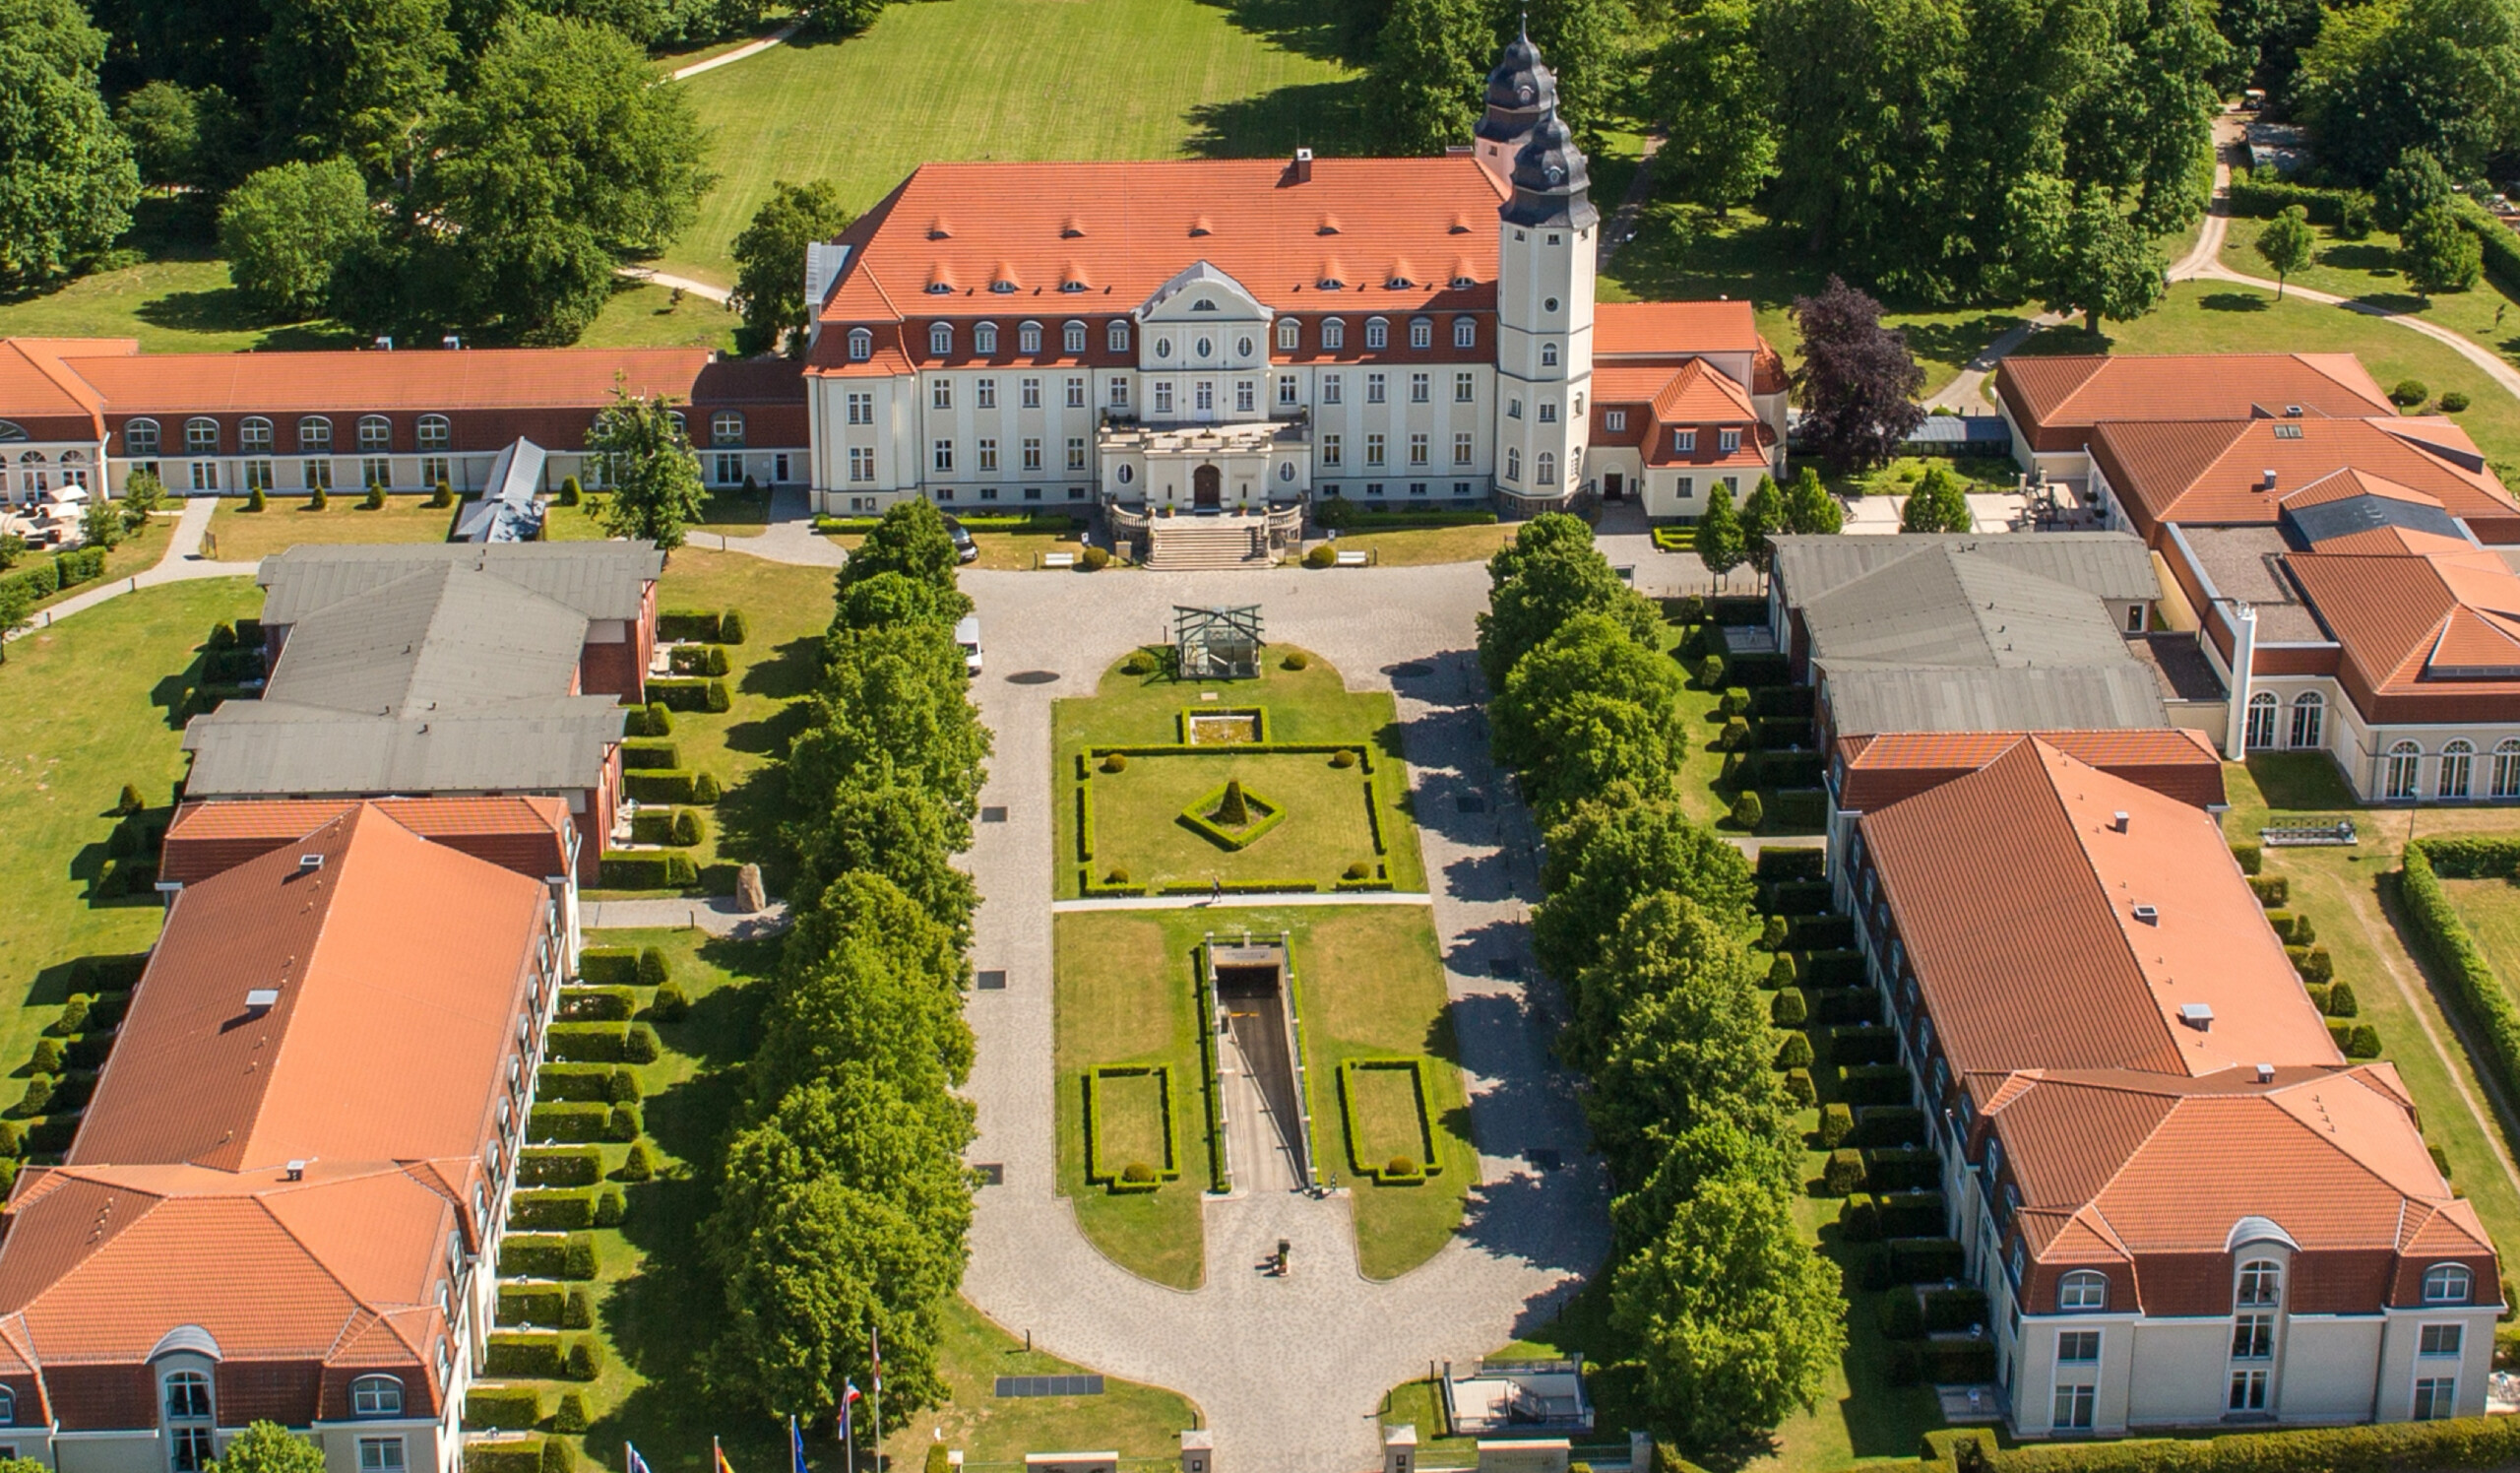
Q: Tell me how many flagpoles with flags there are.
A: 5